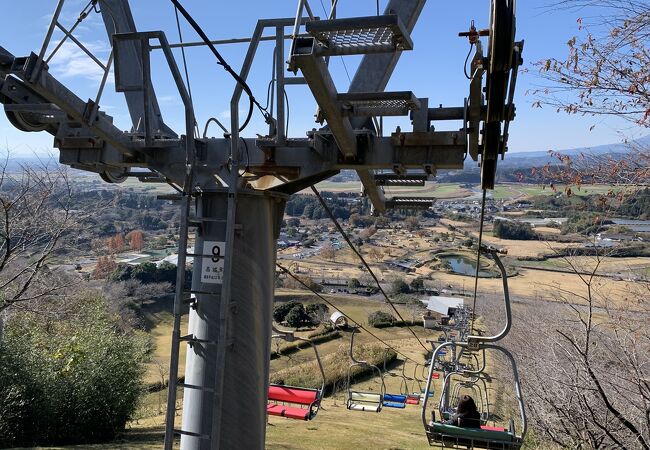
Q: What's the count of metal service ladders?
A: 1